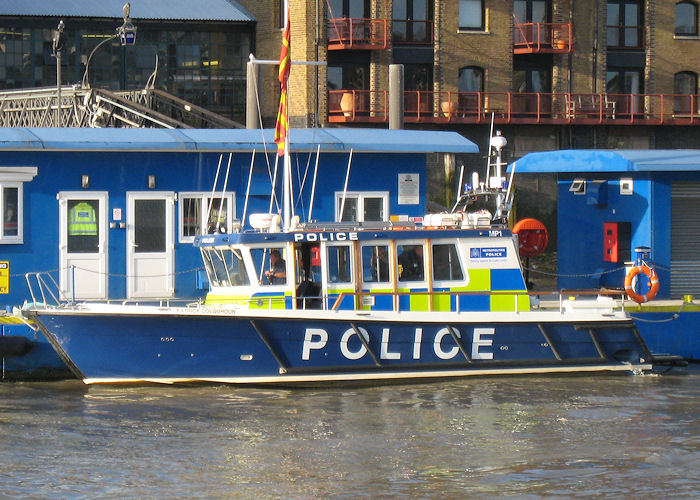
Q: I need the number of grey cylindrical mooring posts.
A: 2